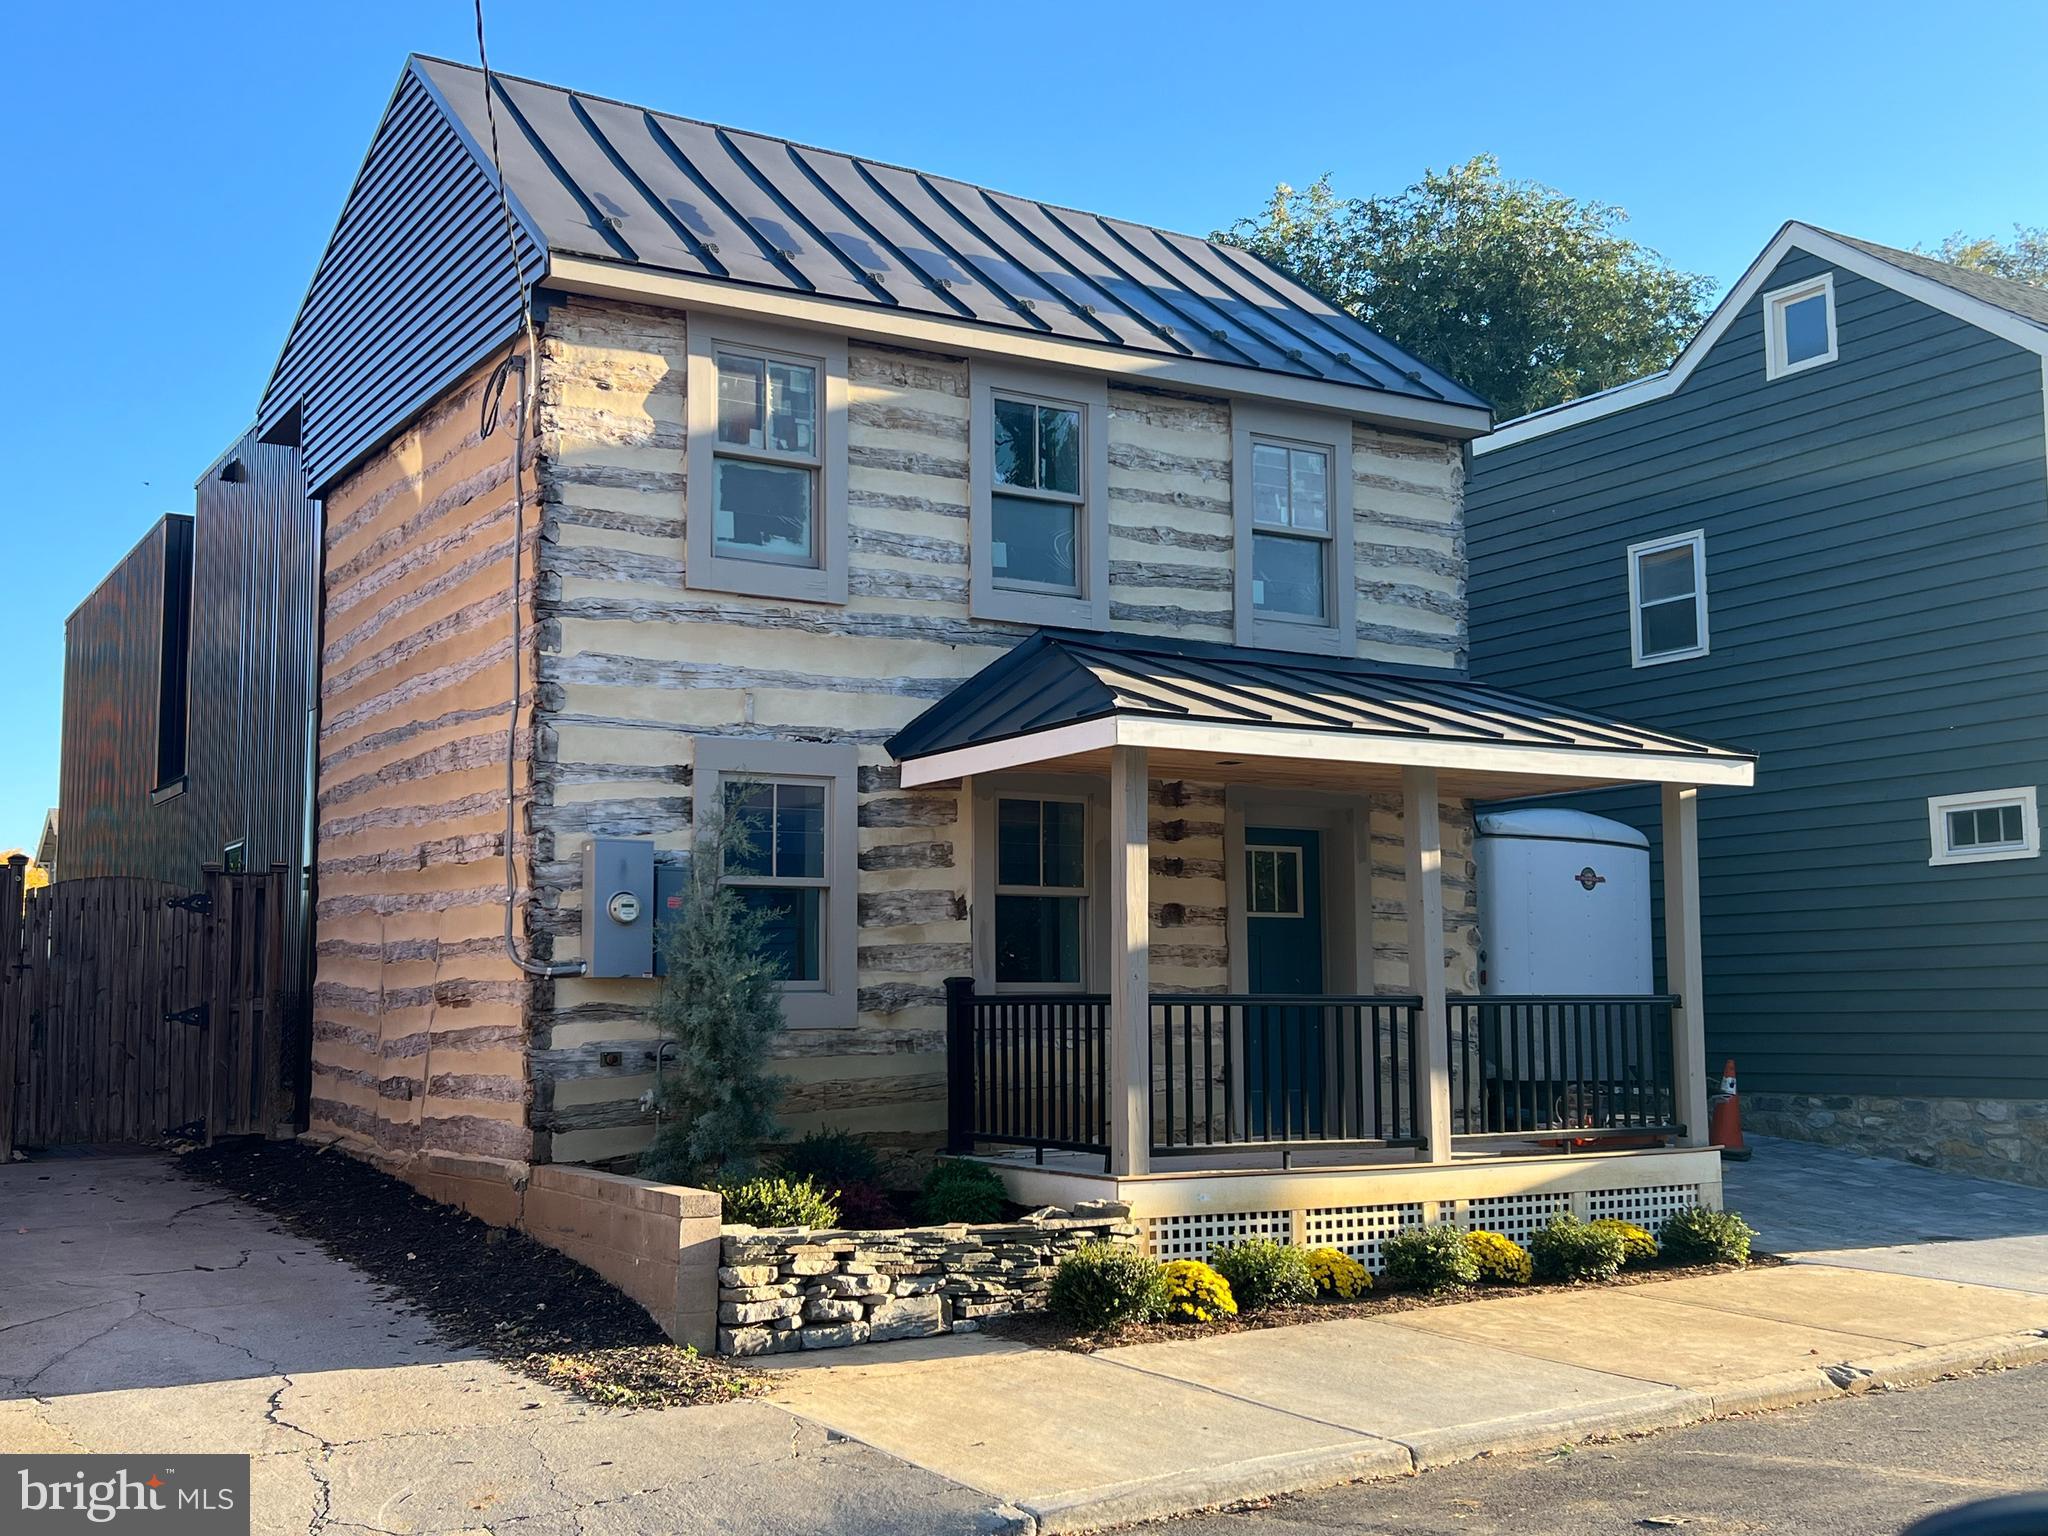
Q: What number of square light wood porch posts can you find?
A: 3